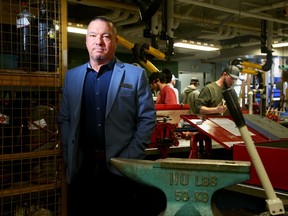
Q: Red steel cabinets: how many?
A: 1